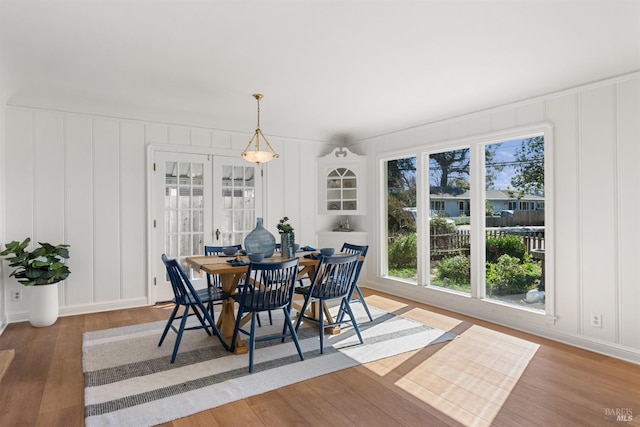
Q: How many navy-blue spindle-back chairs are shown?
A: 6